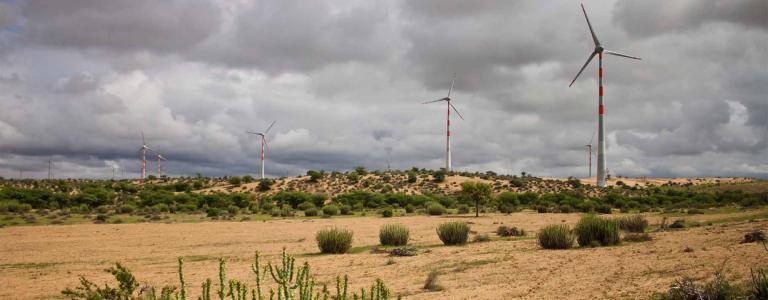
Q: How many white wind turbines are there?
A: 6